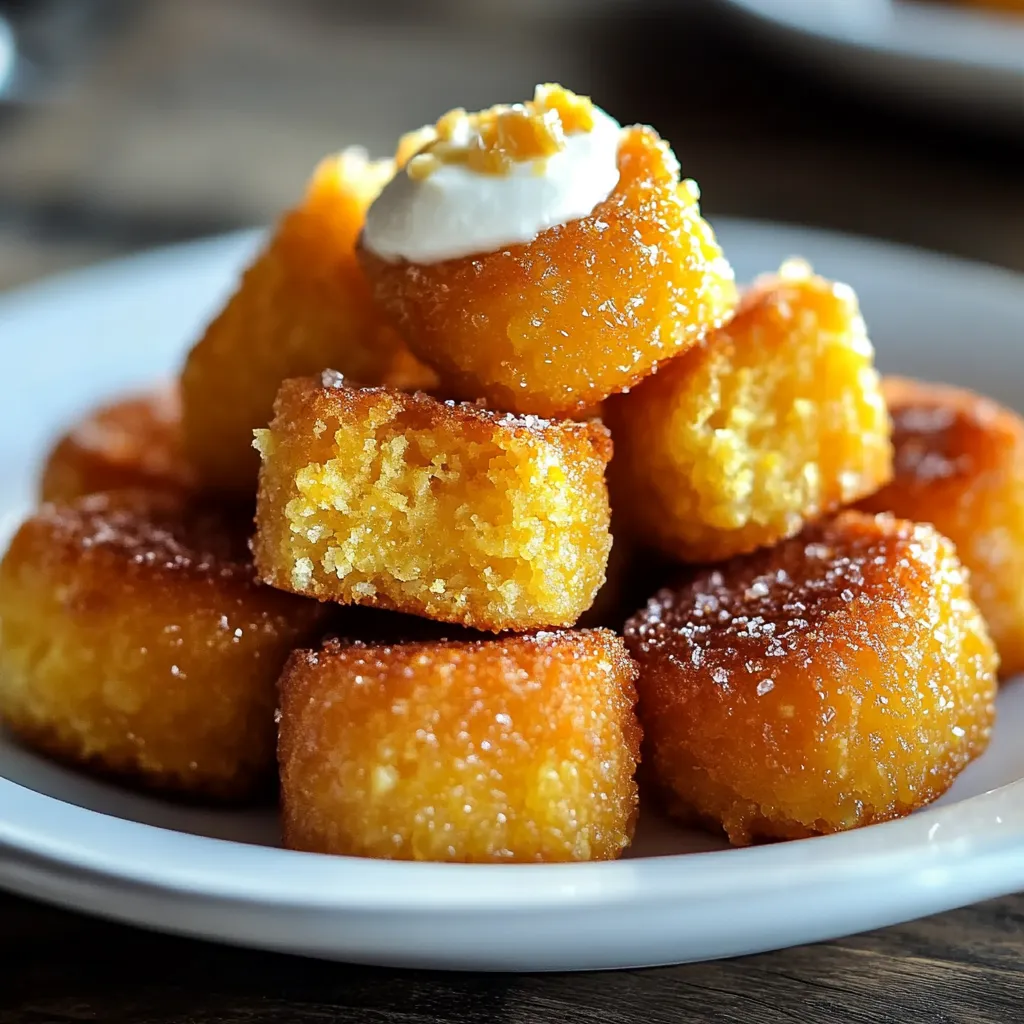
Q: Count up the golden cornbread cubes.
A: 9